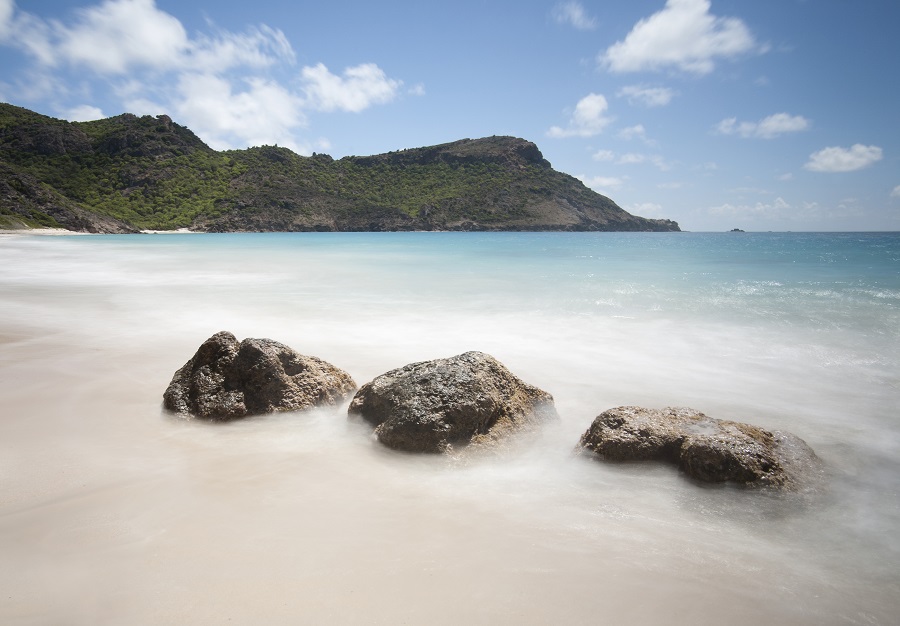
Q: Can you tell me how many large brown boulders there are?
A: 3